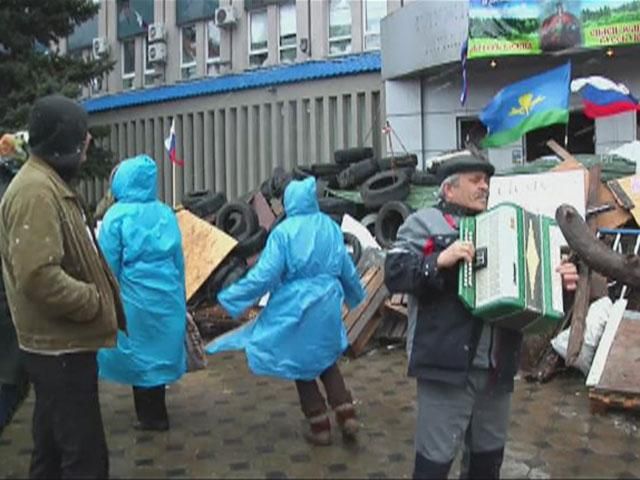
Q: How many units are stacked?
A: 2